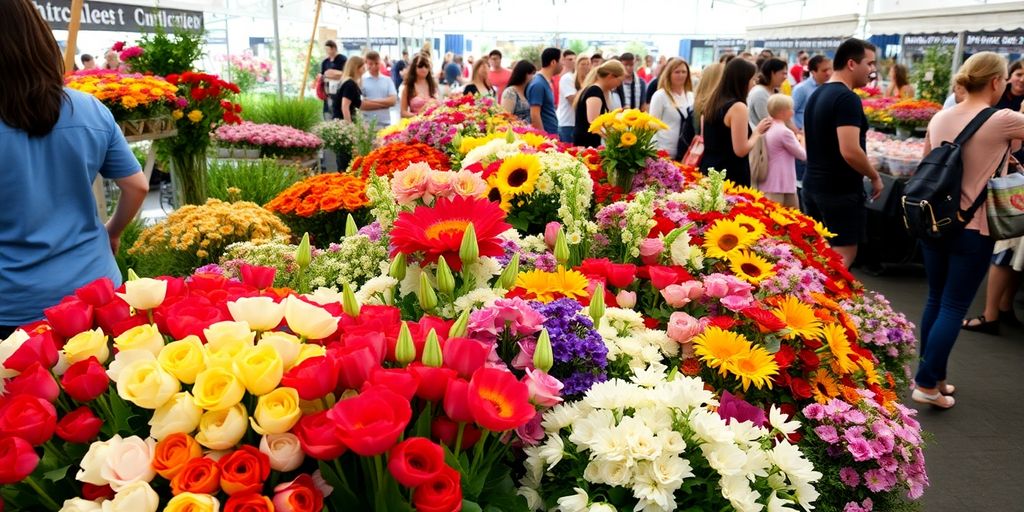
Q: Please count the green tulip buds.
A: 14